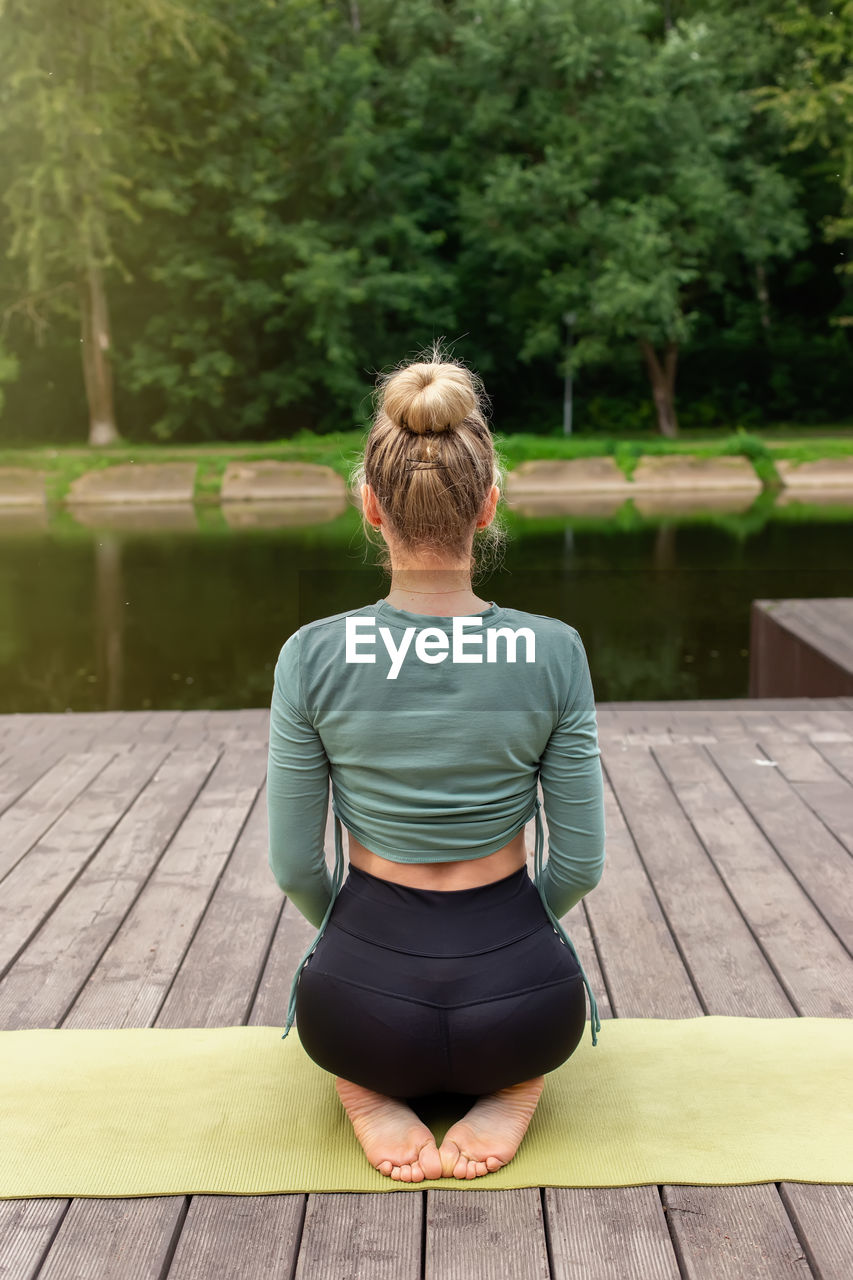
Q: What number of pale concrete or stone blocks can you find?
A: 6